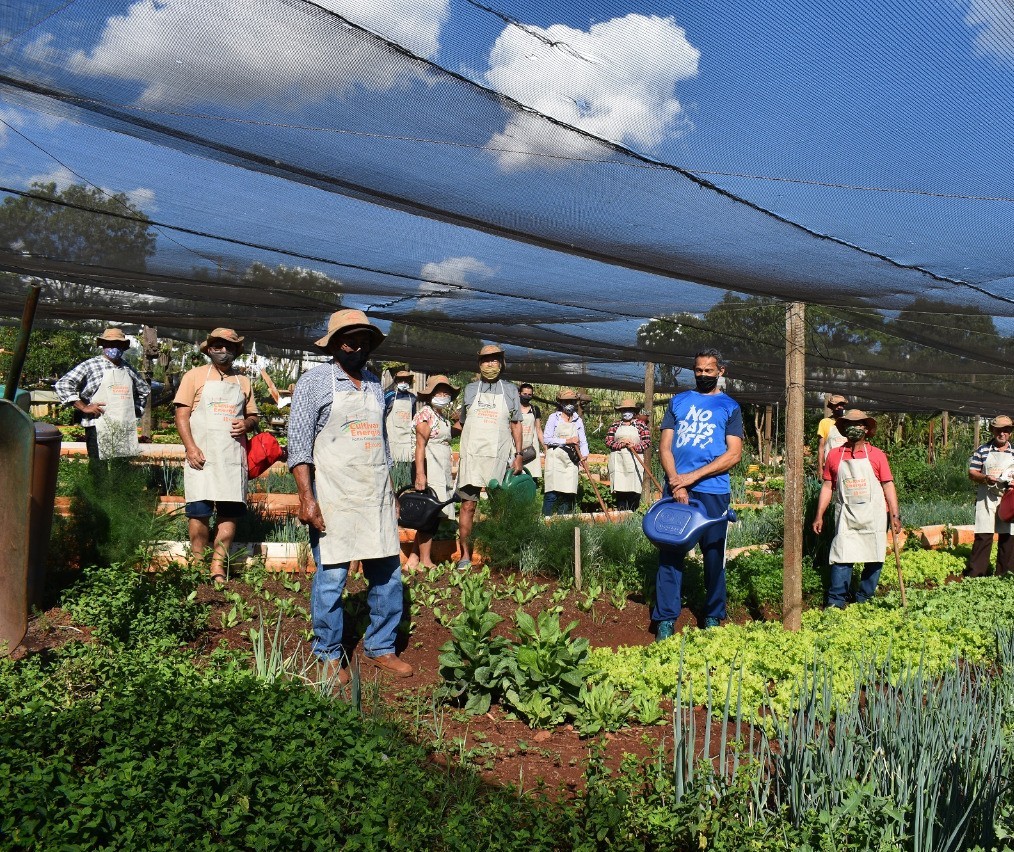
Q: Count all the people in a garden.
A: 13